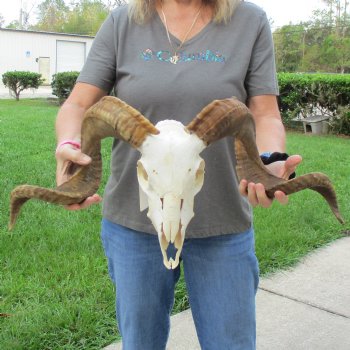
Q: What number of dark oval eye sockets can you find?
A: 2